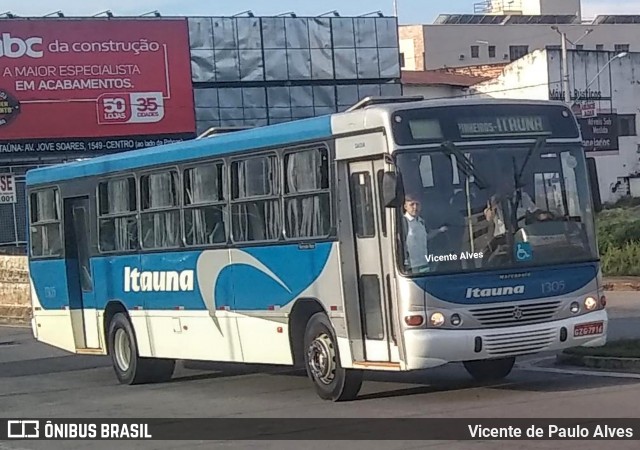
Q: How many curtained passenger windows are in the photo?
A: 6